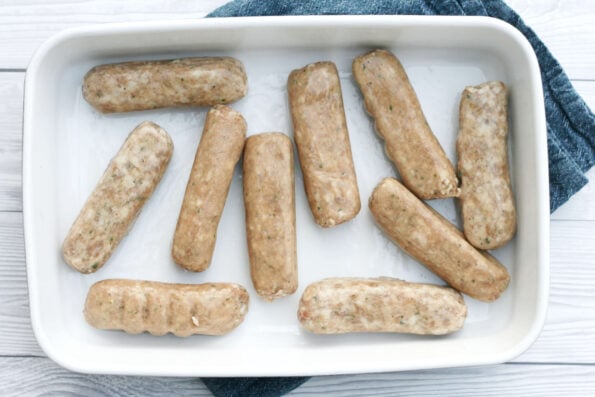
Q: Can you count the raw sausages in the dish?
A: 10